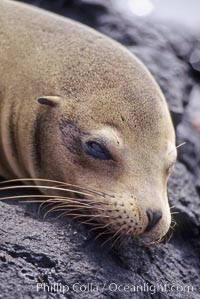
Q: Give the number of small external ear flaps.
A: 1